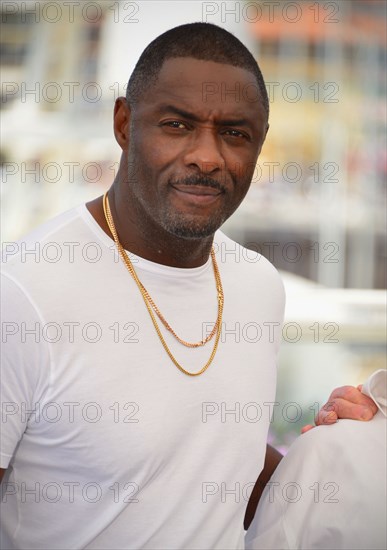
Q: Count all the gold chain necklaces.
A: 2